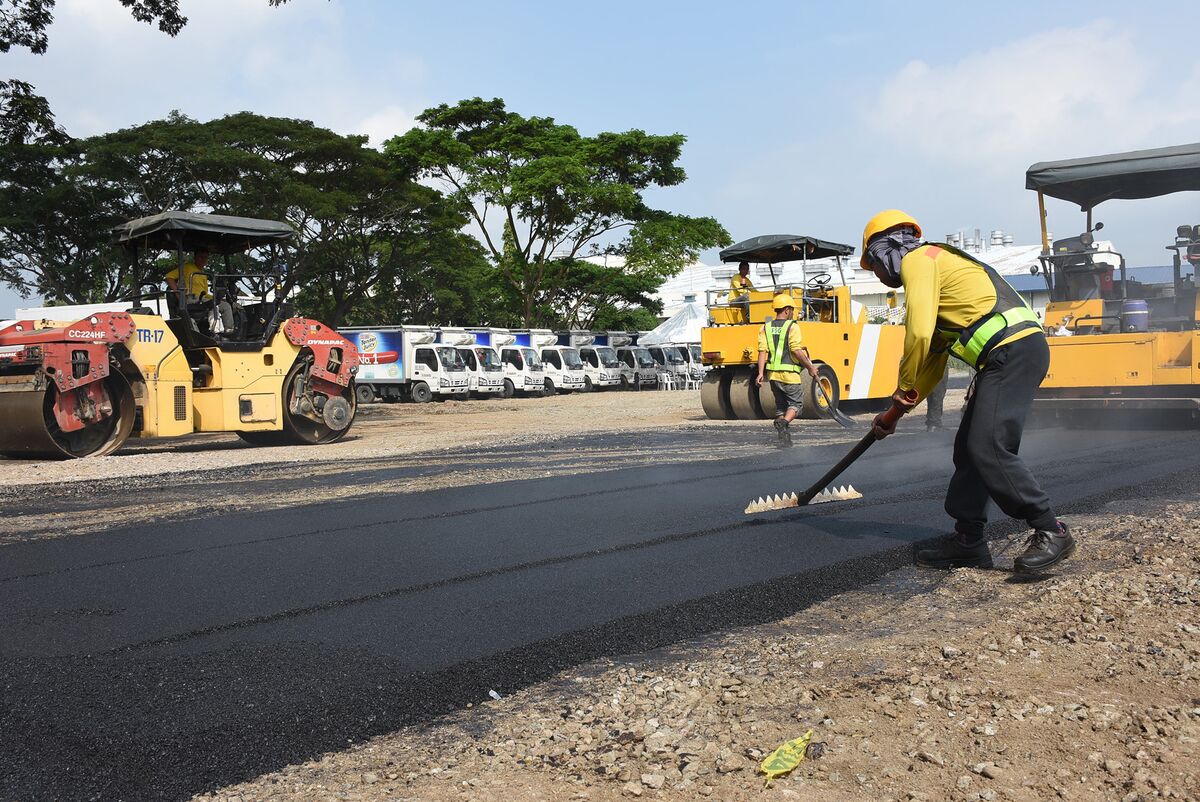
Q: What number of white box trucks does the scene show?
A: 8